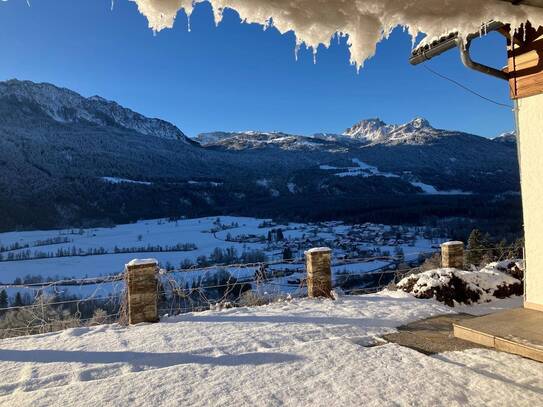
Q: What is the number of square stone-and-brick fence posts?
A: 3